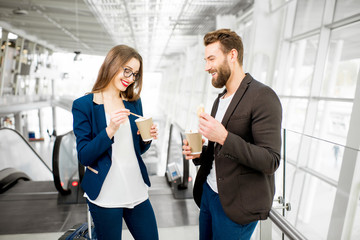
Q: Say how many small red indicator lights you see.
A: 3